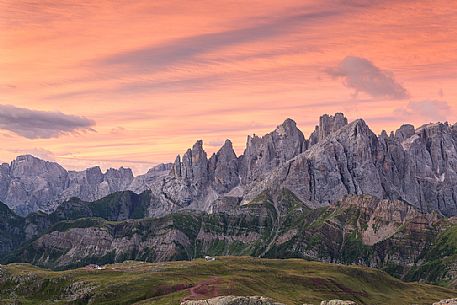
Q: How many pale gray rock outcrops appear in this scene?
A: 3